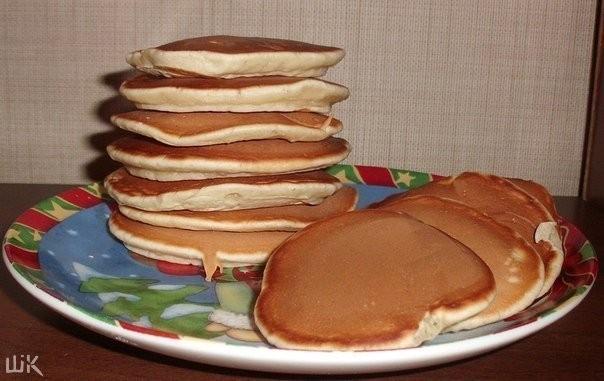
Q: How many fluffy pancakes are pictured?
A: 11